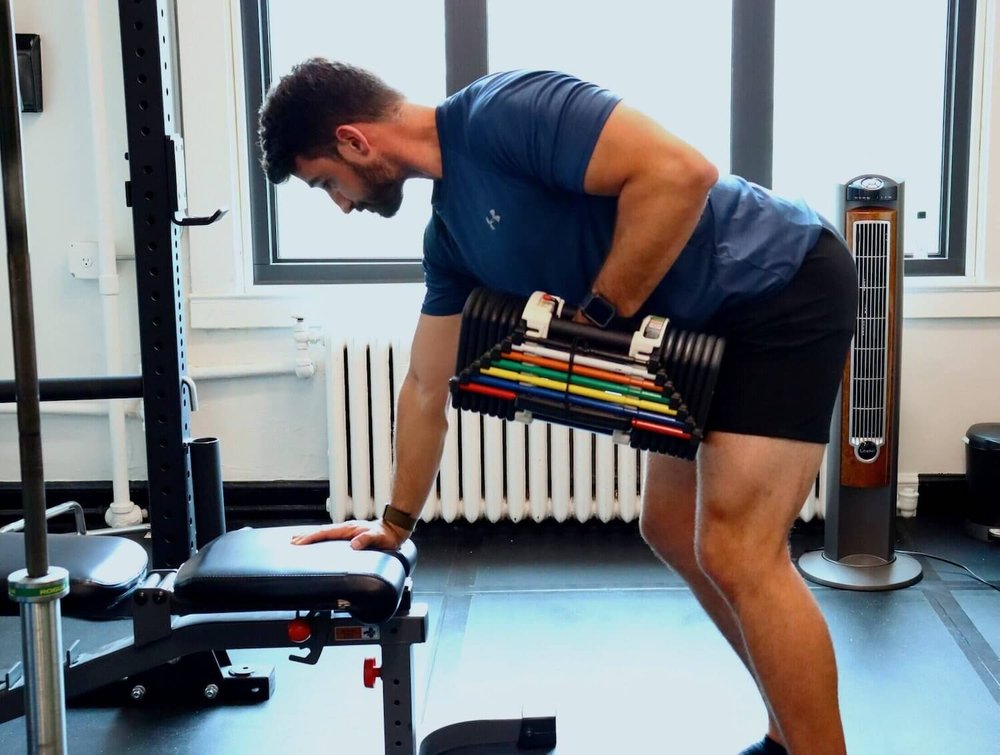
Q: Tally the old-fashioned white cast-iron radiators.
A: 1